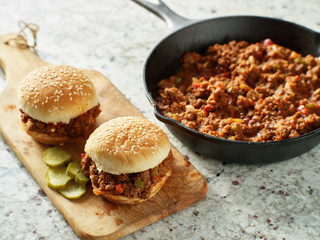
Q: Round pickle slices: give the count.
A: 5